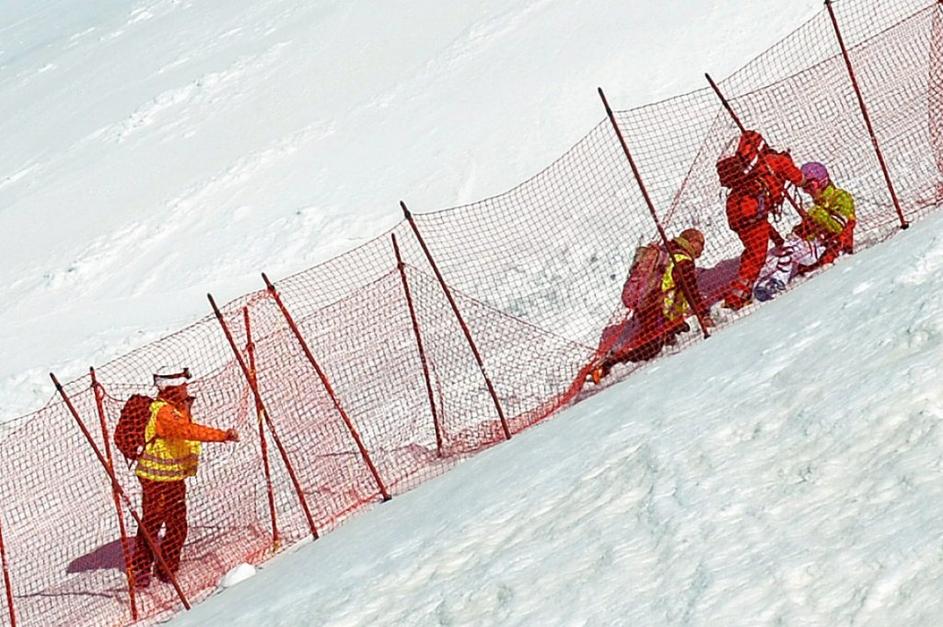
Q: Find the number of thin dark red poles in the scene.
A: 11